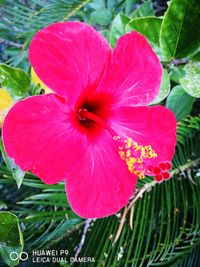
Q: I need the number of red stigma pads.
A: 5